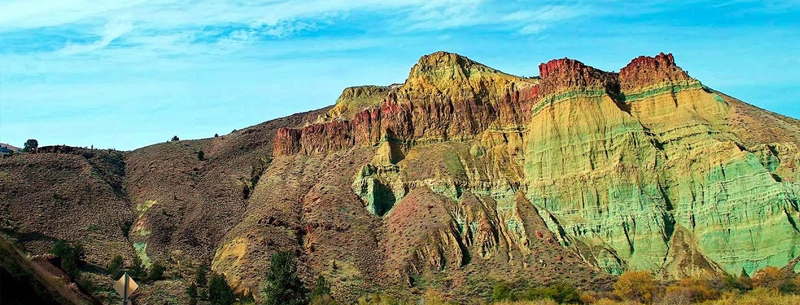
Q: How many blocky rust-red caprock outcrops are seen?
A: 2